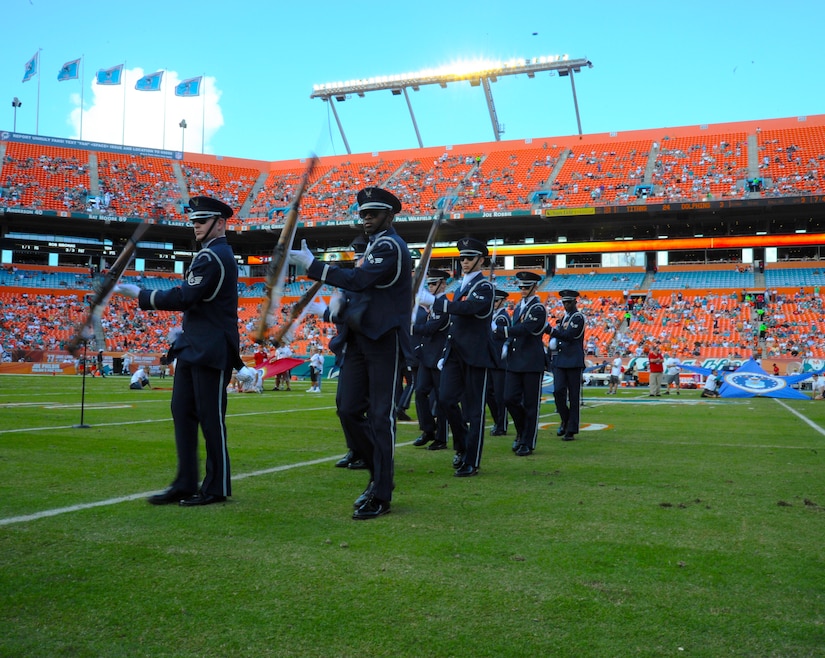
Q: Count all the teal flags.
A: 5